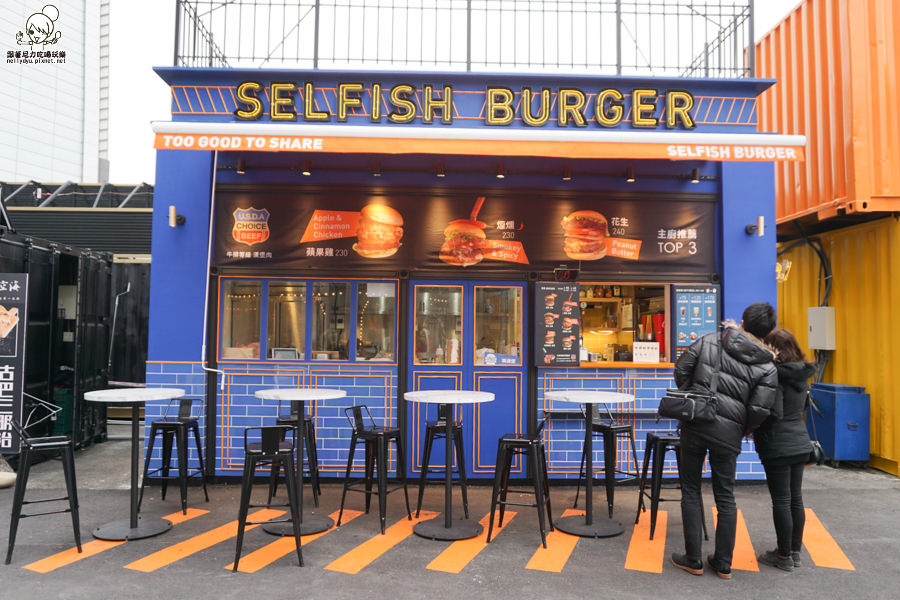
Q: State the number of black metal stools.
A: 9